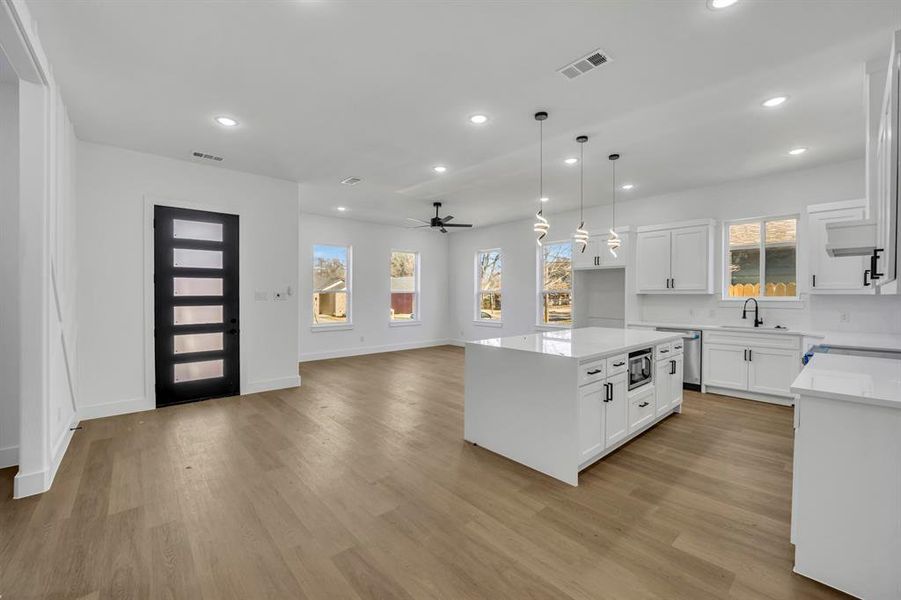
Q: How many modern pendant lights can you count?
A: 3